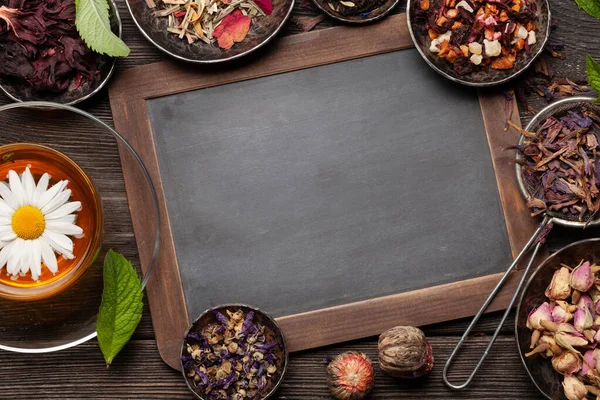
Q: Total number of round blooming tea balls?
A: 2